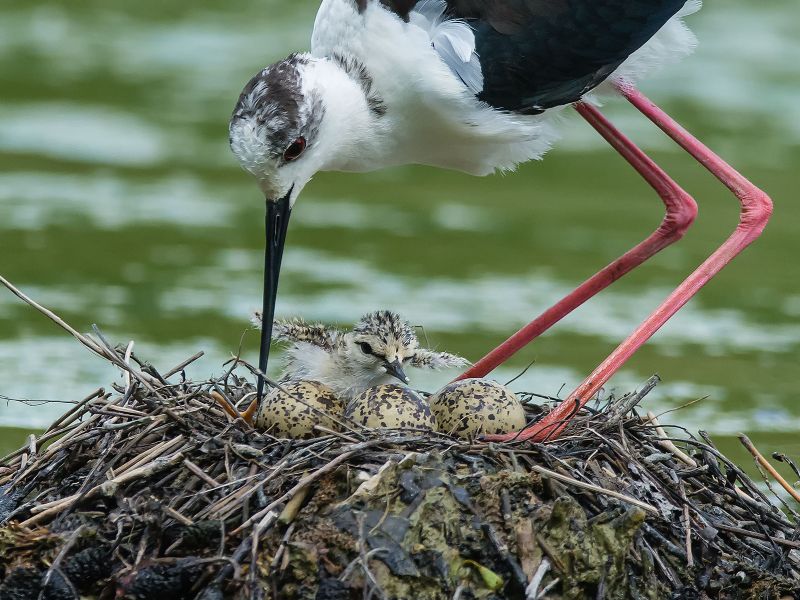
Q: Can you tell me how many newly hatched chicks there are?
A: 1